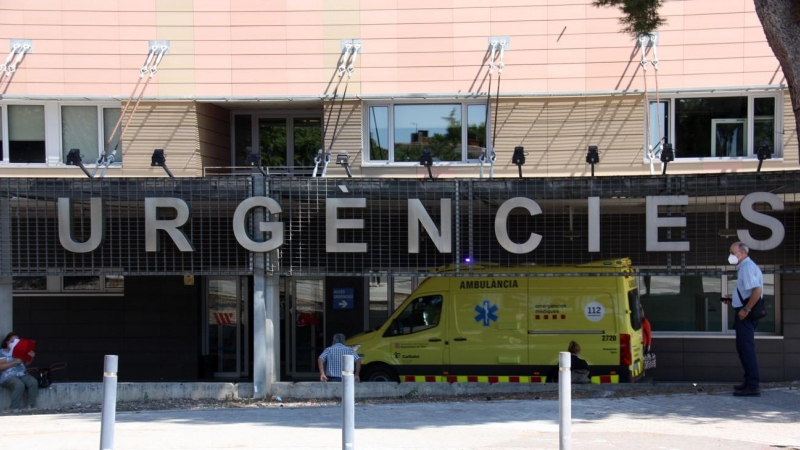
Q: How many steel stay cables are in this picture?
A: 10